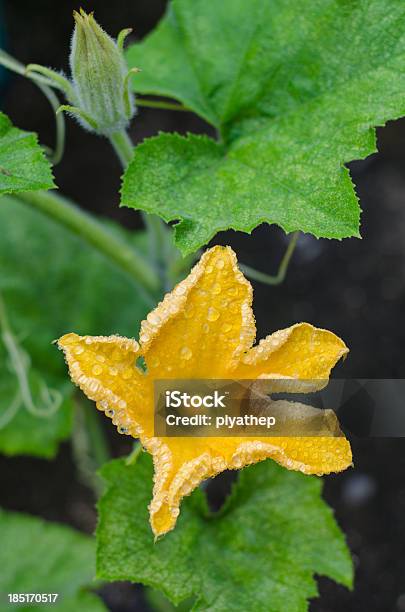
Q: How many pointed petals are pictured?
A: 5